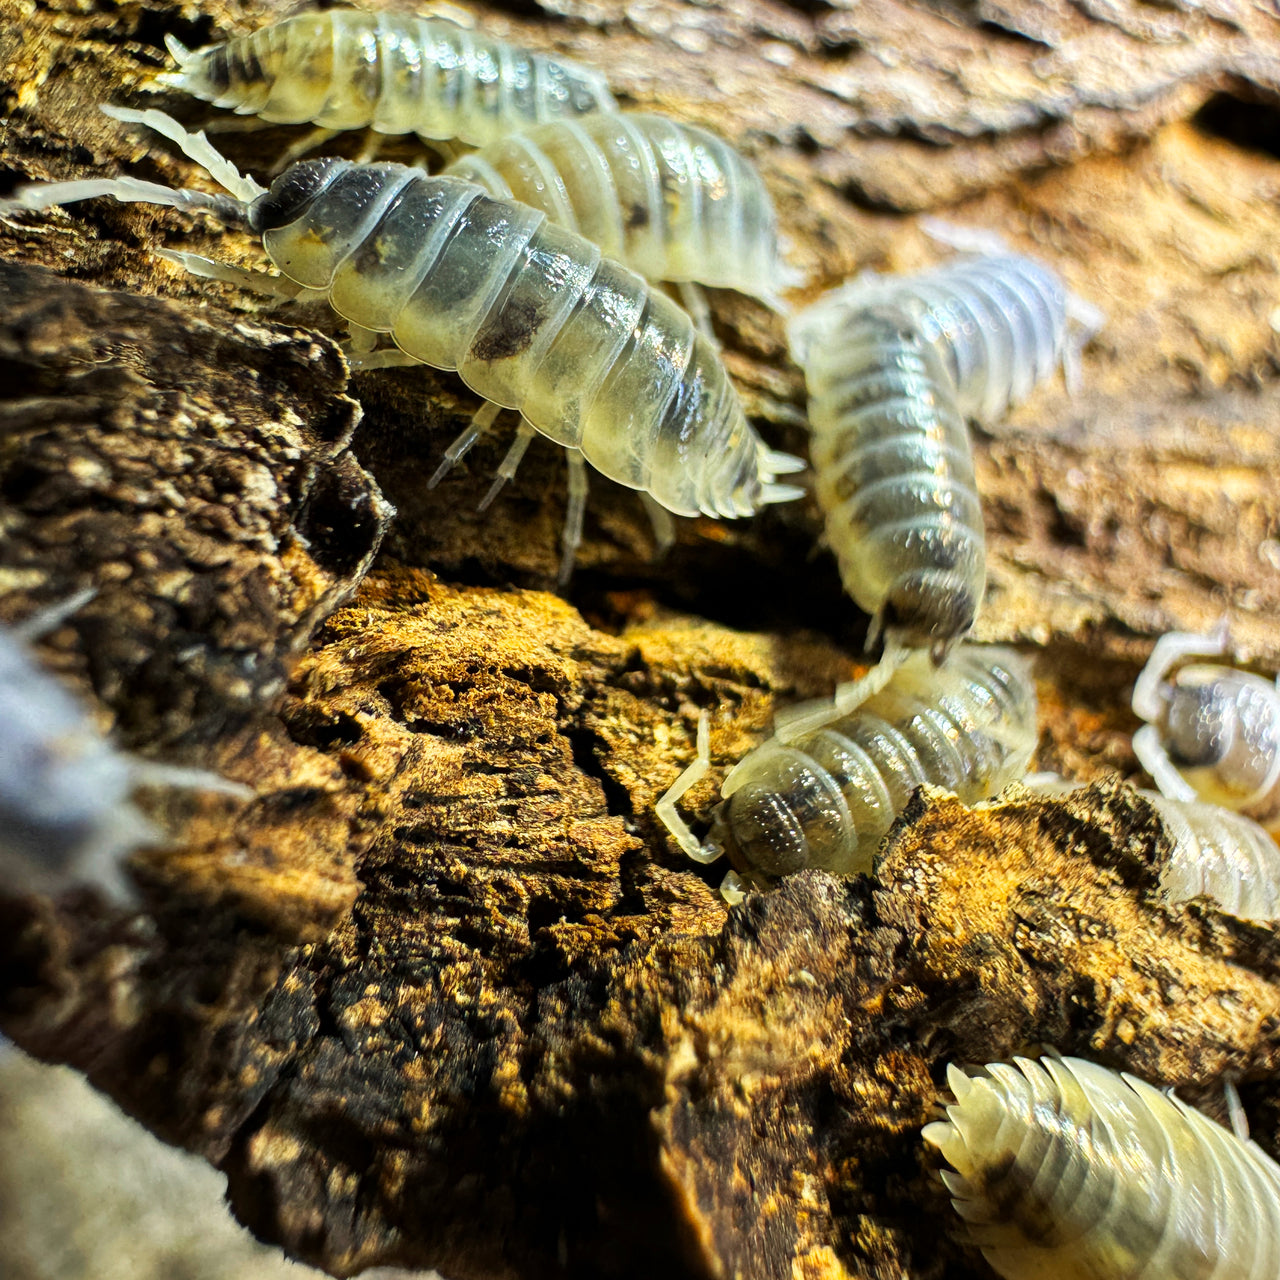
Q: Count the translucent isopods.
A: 10